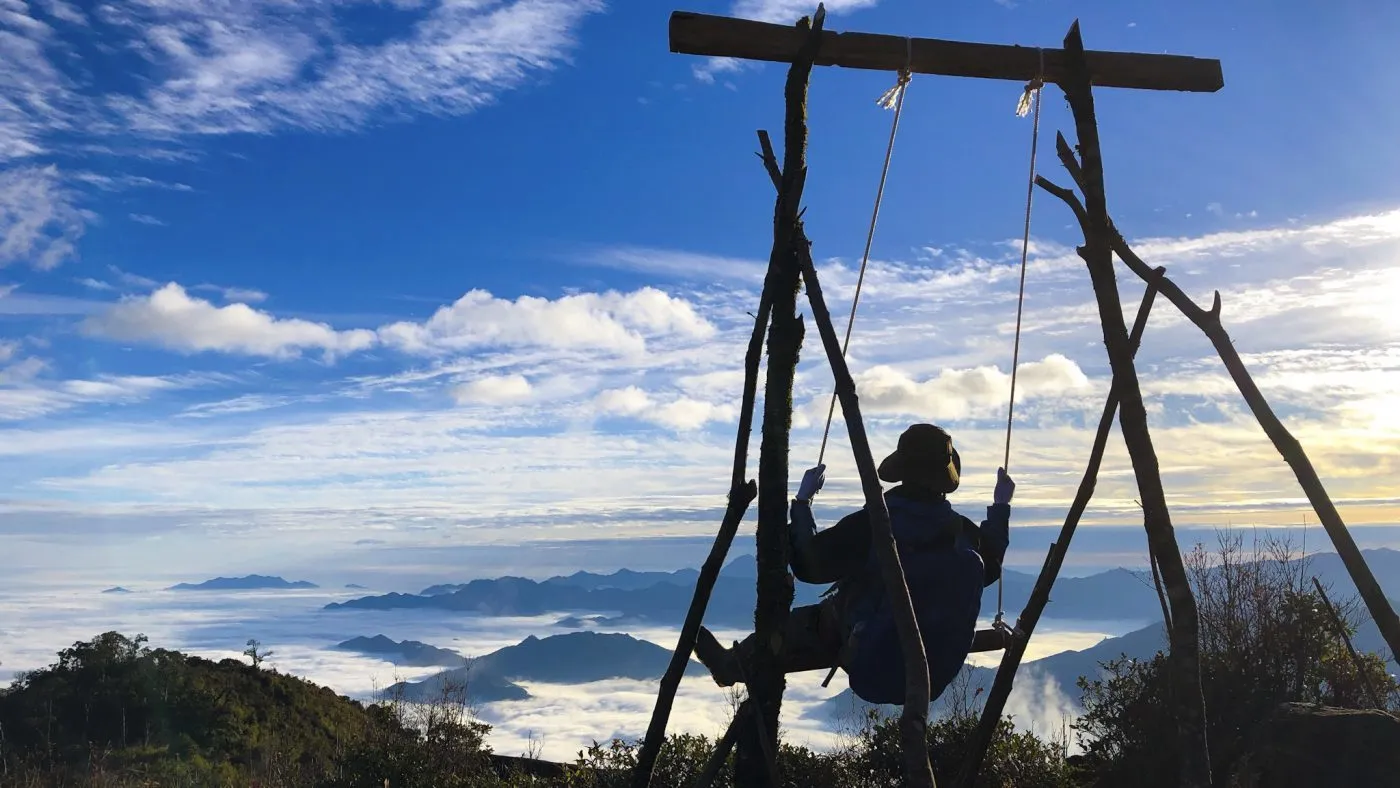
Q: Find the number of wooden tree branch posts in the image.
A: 6